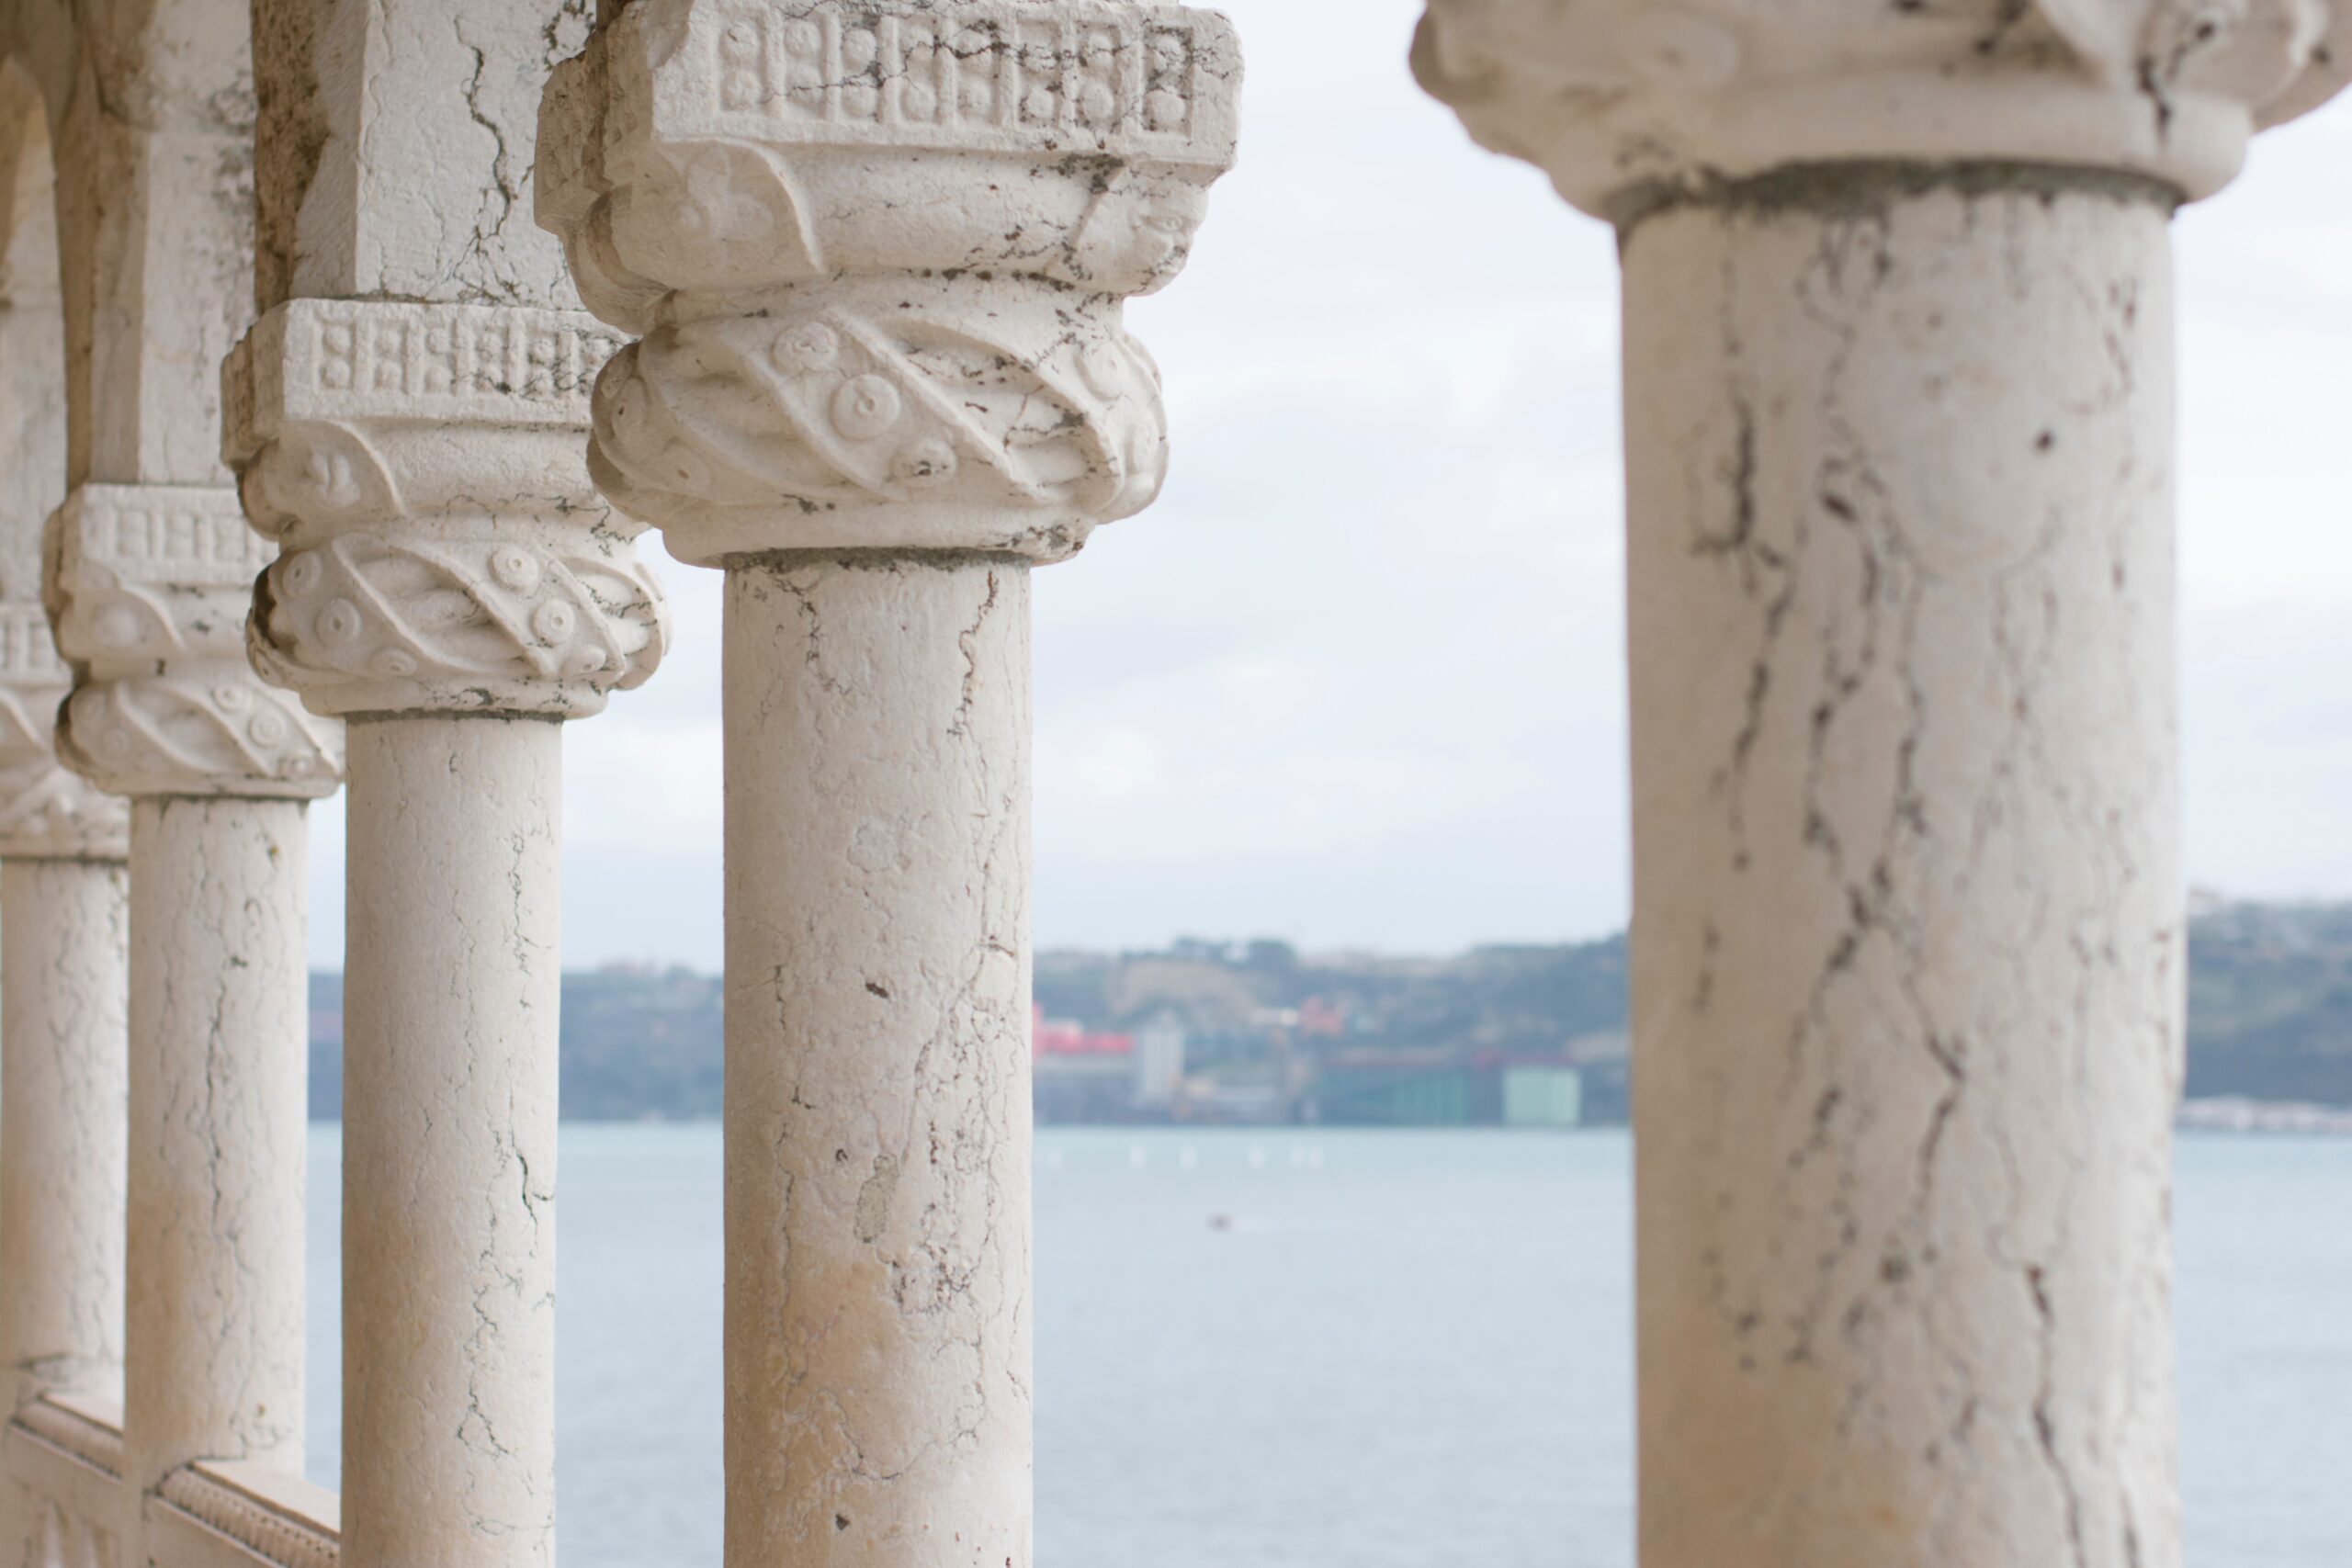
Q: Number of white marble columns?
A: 5